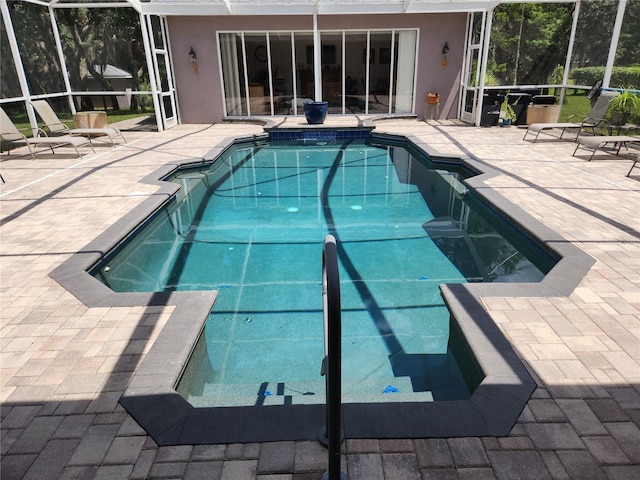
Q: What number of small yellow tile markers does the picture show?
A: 0